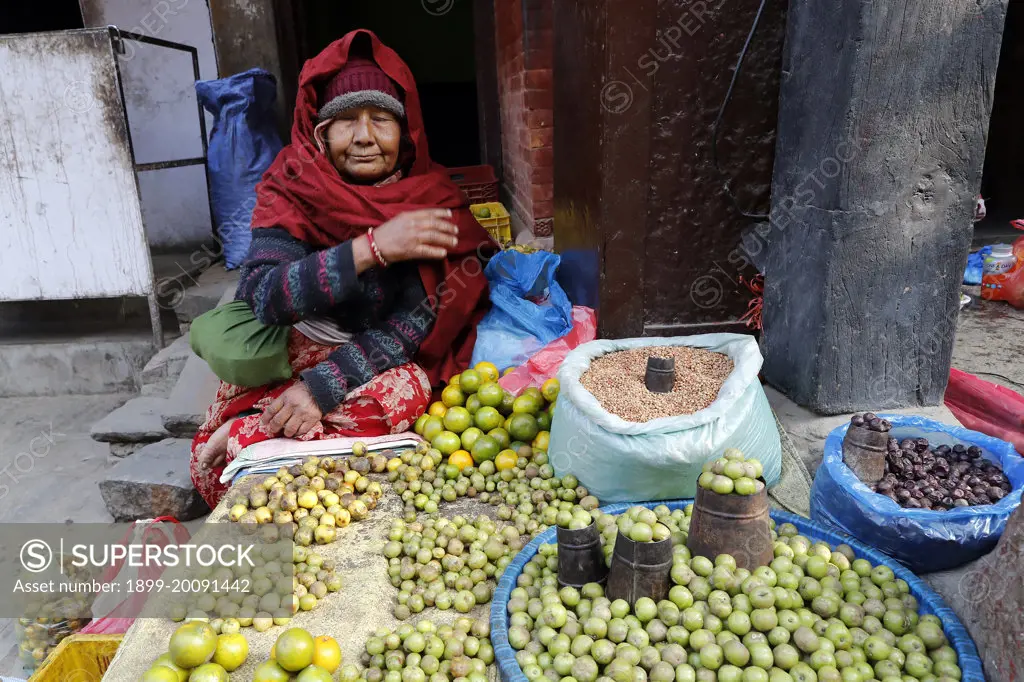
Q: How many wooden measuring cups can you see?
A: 5